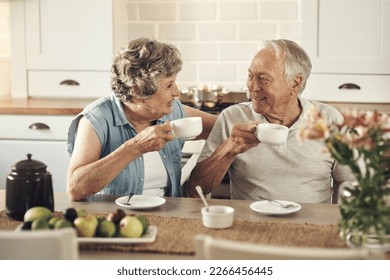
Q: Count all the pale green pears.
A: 2